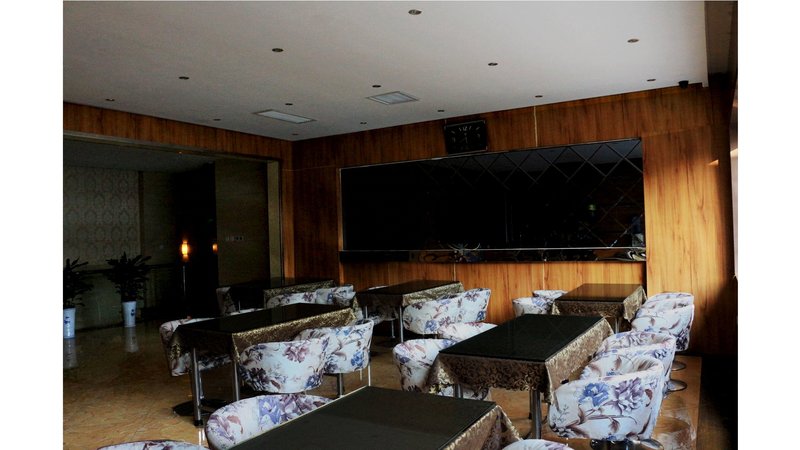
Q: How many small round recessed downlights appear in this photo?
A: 14